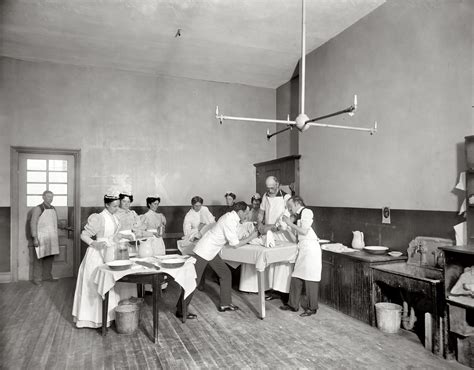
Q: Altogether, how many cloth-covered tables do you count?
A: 2